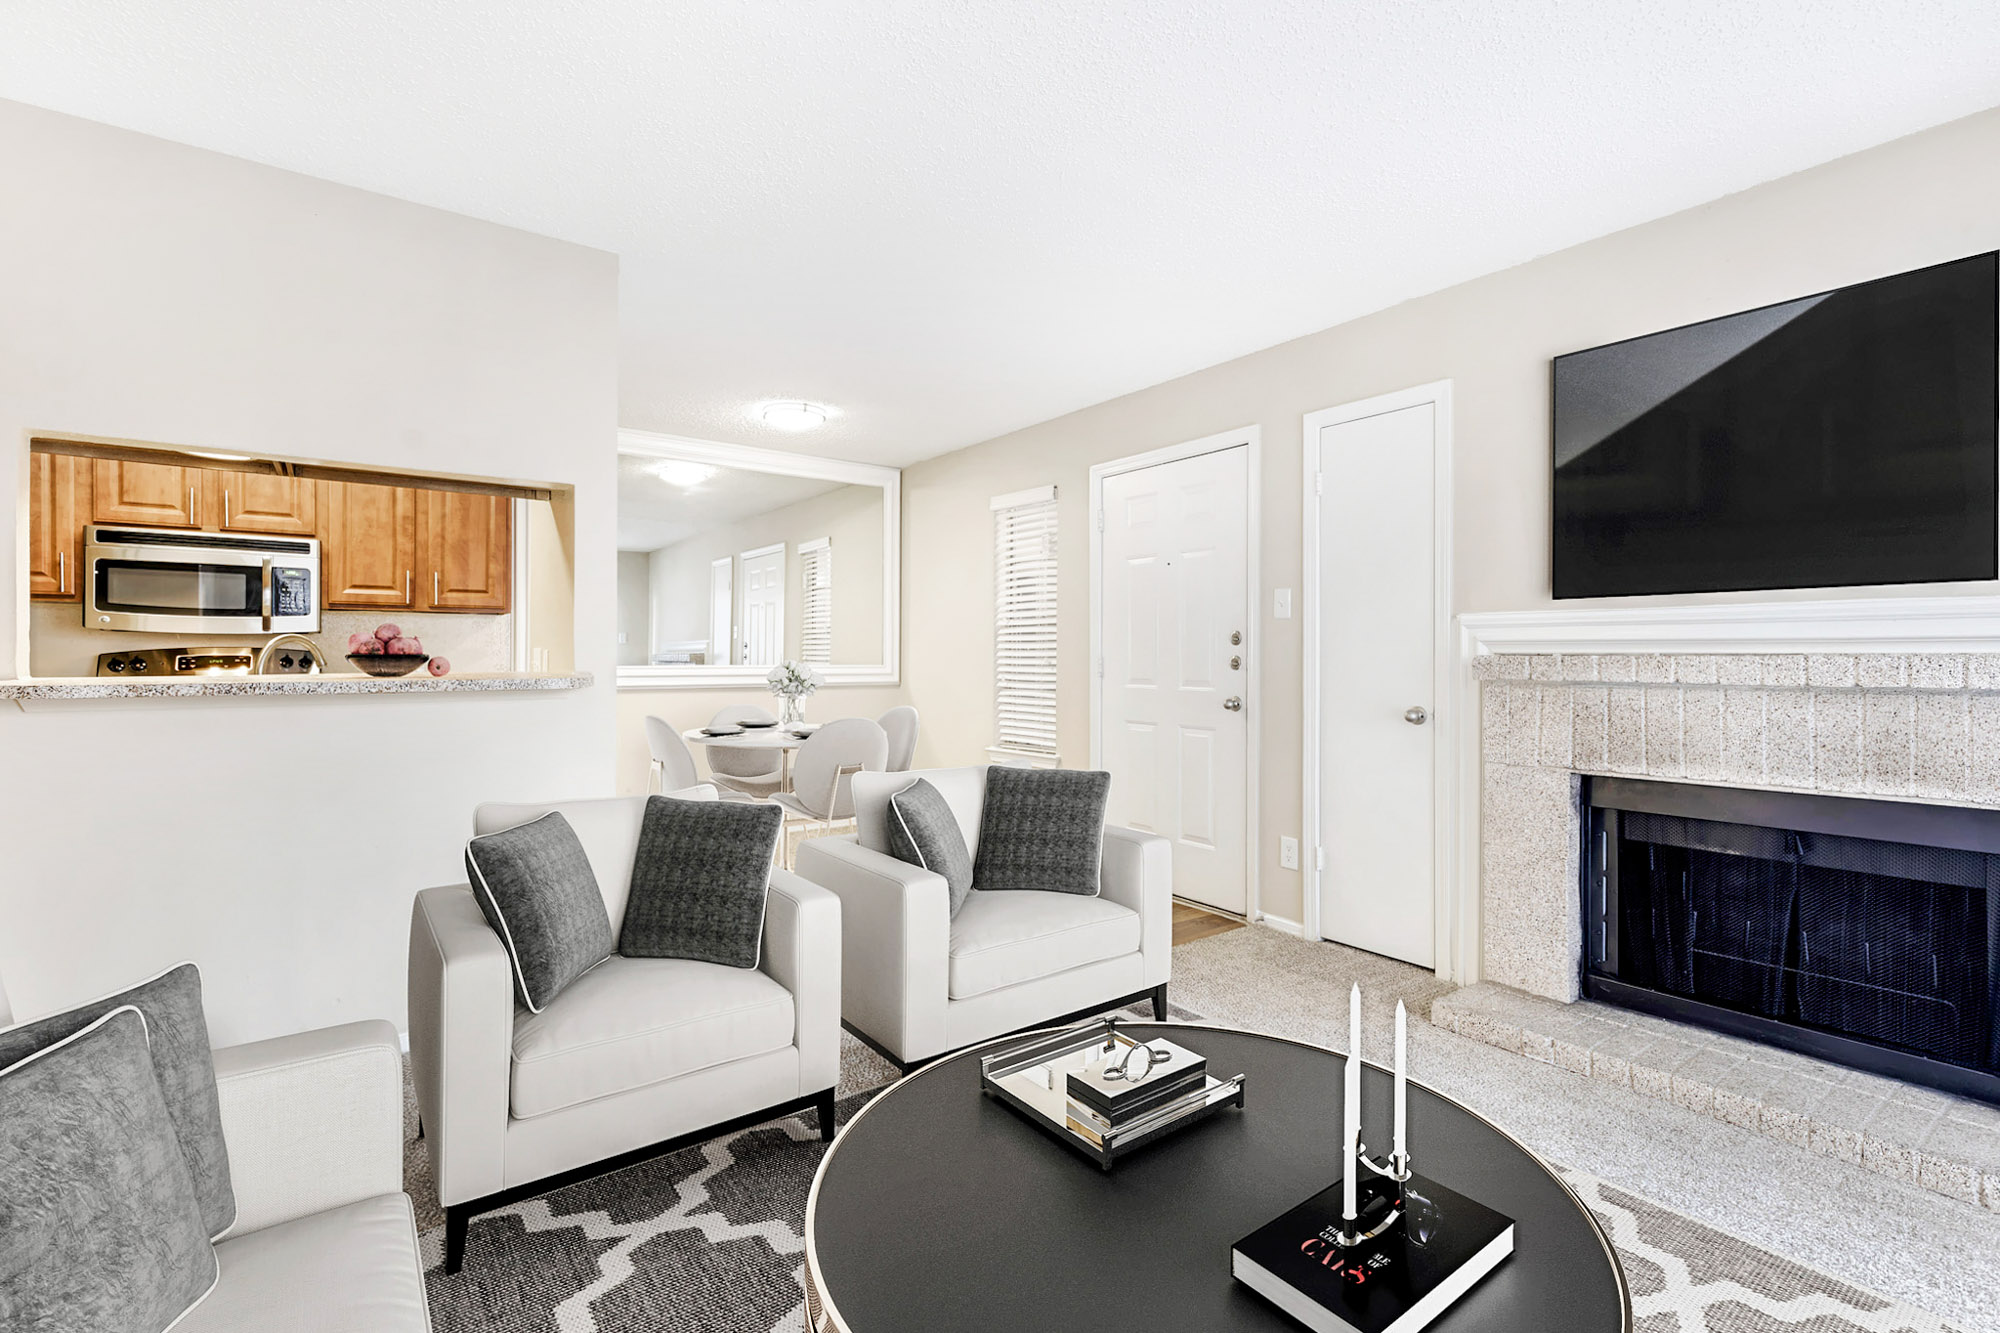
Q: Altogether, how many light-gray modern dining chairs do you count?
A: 4